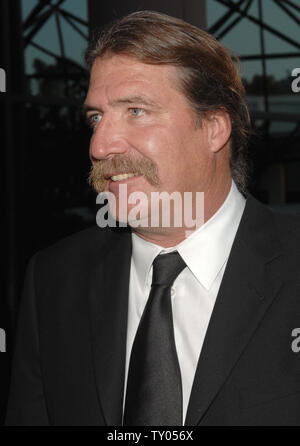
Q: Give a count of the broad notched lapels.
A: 2